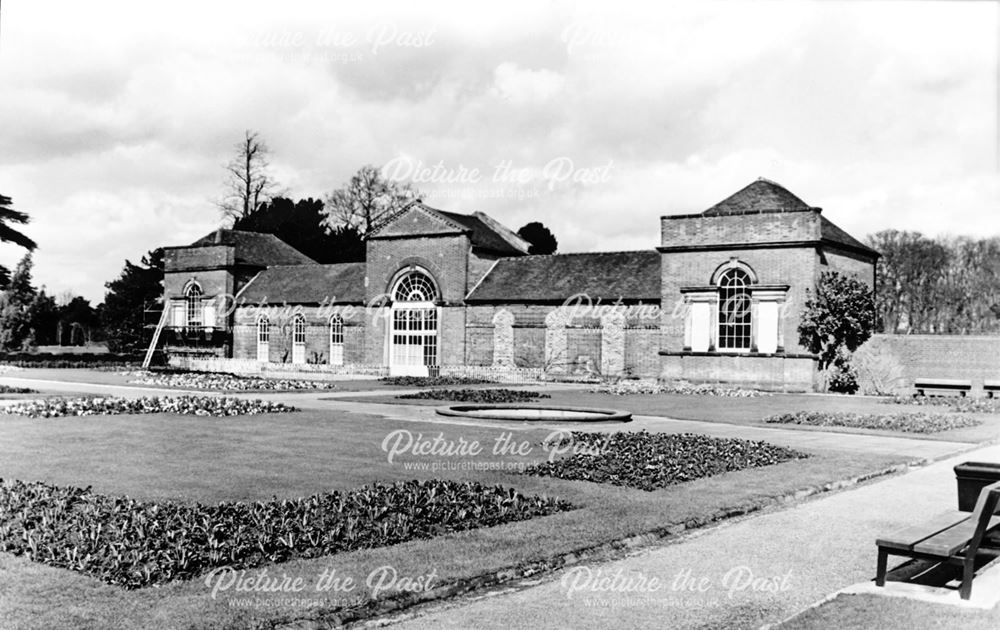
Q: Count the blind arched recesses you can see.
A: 3